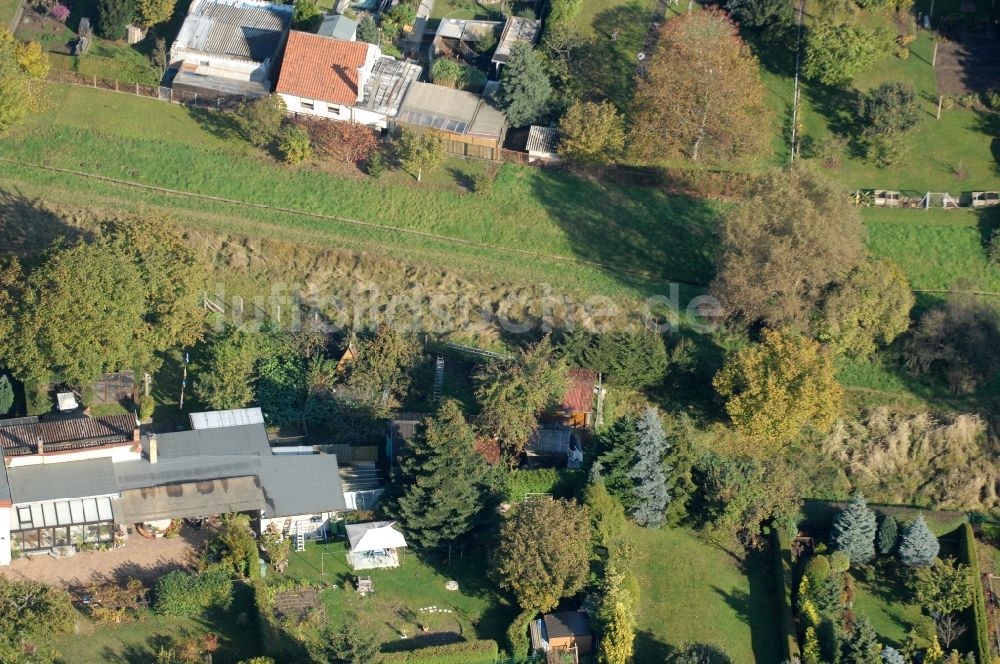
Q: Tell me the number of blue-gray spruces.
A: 3